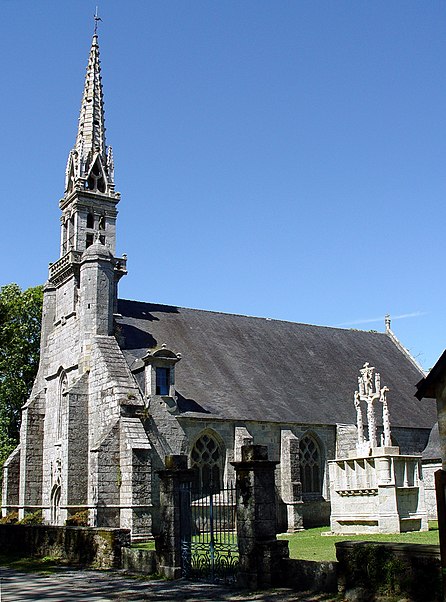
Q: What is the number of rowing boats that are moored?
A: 0